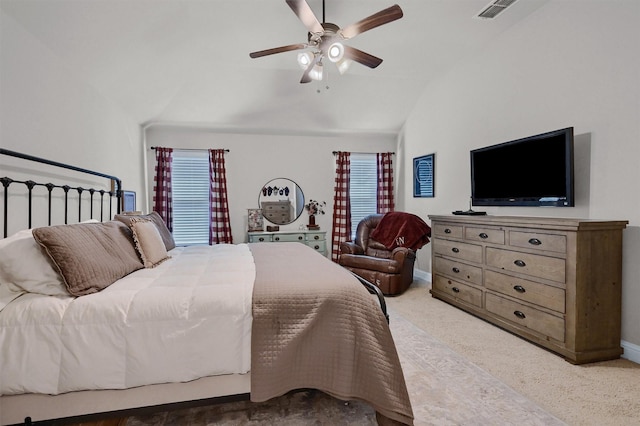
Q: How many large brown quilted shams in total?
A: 2